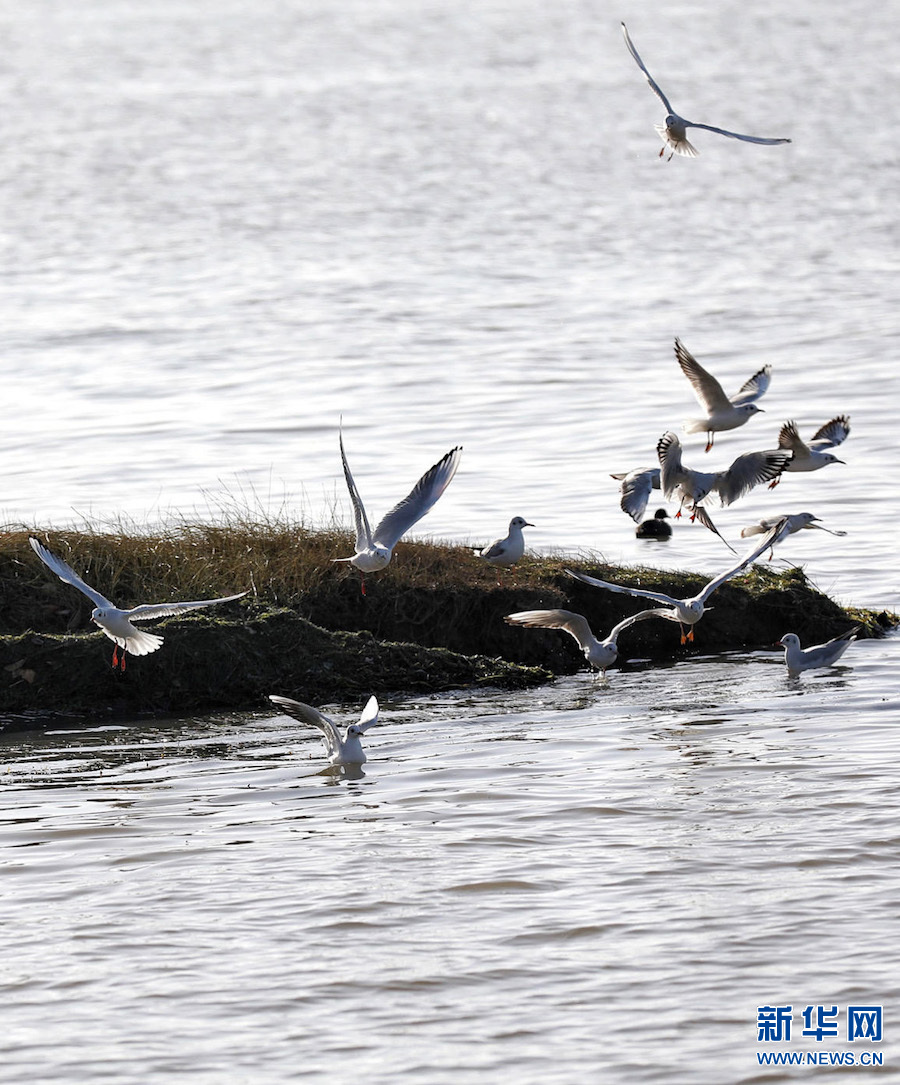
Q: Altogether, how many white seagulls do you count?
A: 13